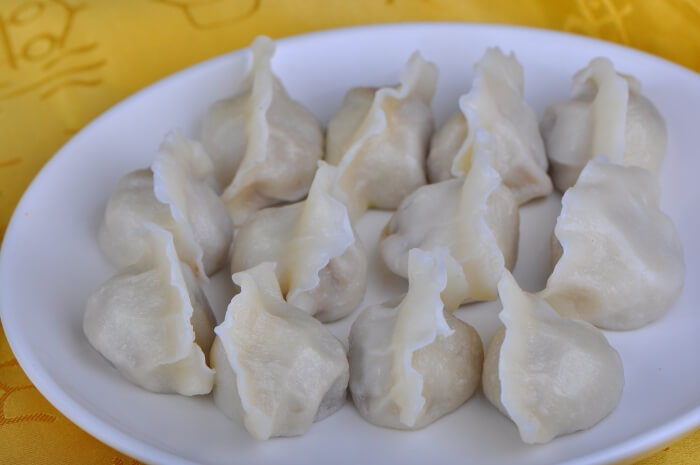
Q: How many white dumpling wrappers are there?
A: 12